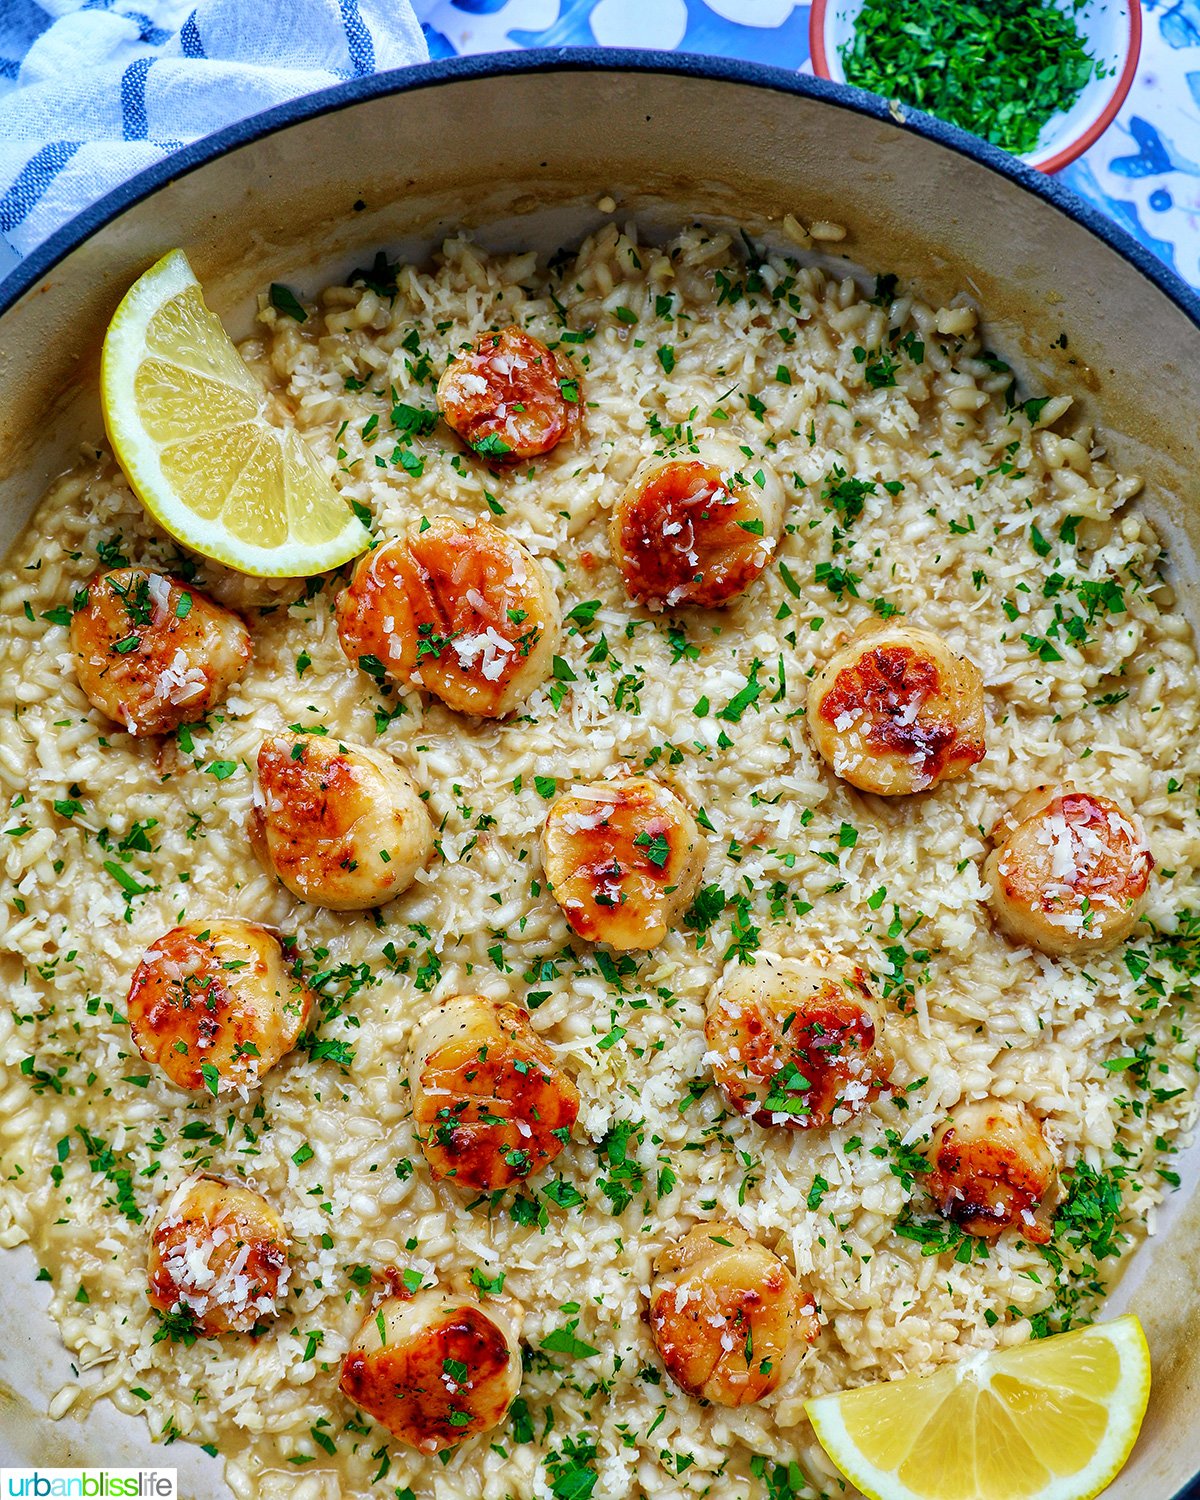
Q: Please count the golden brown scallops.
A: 15